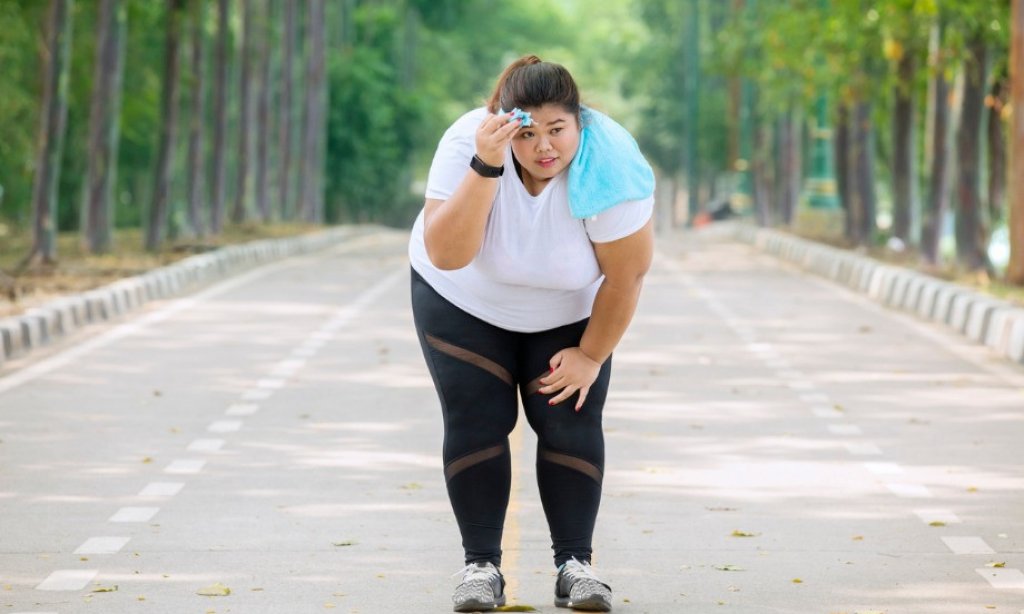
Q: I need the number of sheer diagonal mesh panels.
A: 4